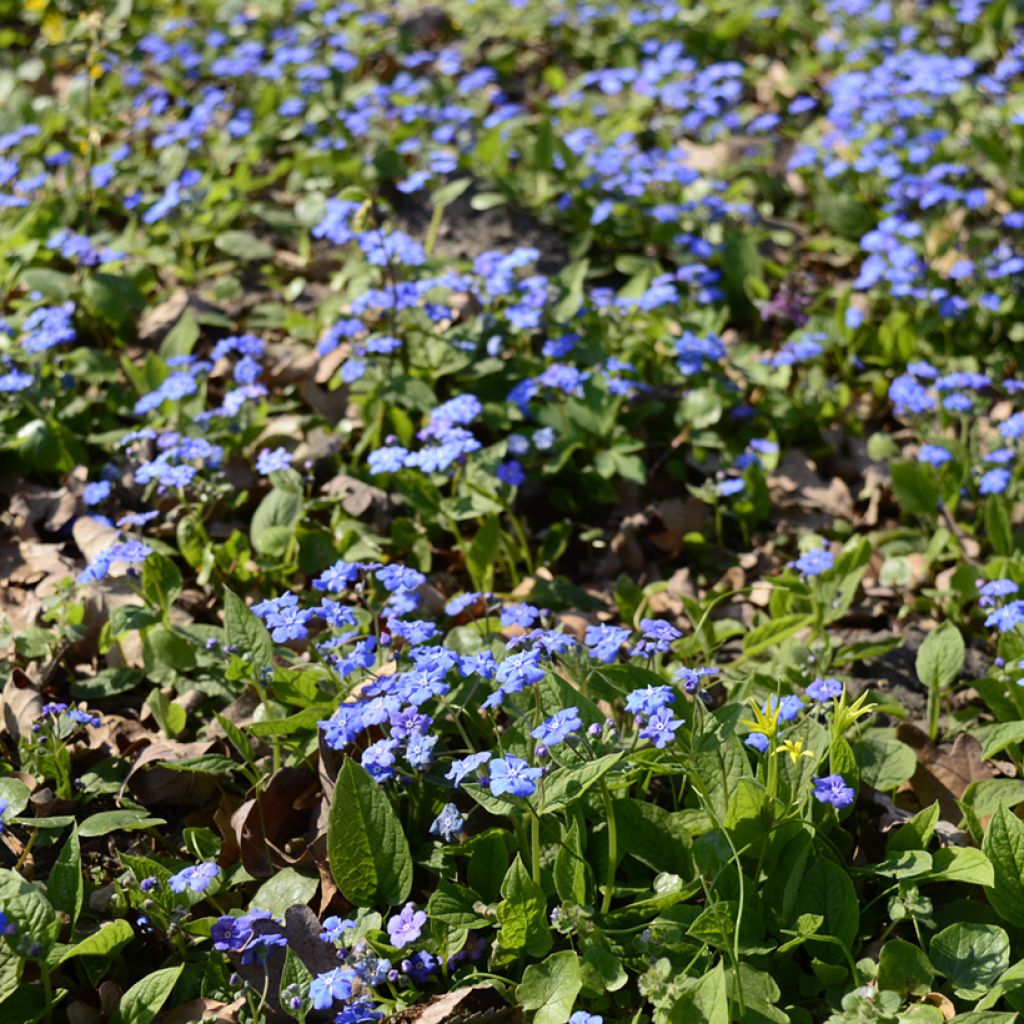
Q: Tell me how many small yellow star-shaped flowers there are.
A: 3